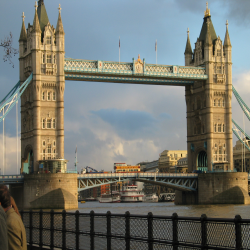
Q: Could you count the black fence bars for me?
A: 13